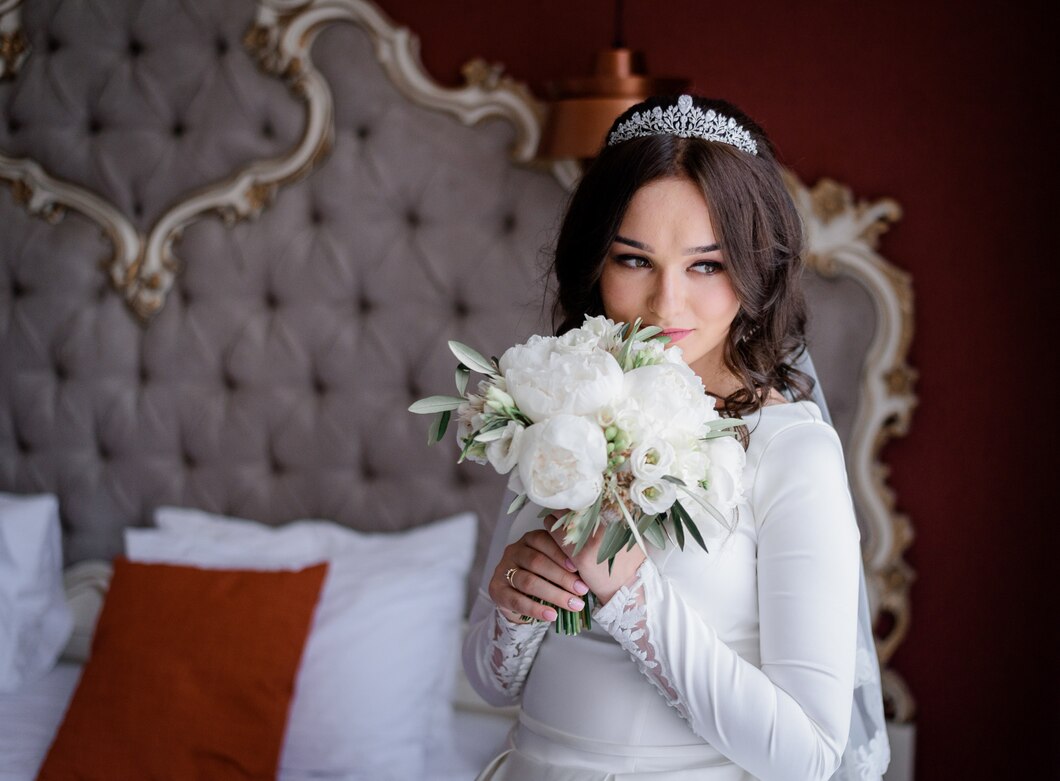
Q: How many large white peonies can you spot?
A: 3